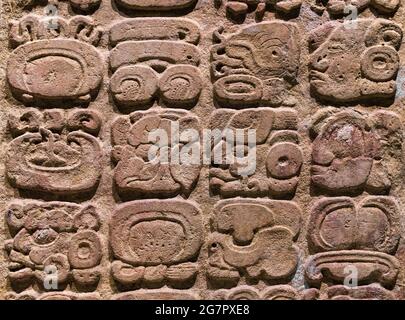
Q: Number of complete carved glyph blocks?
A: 12